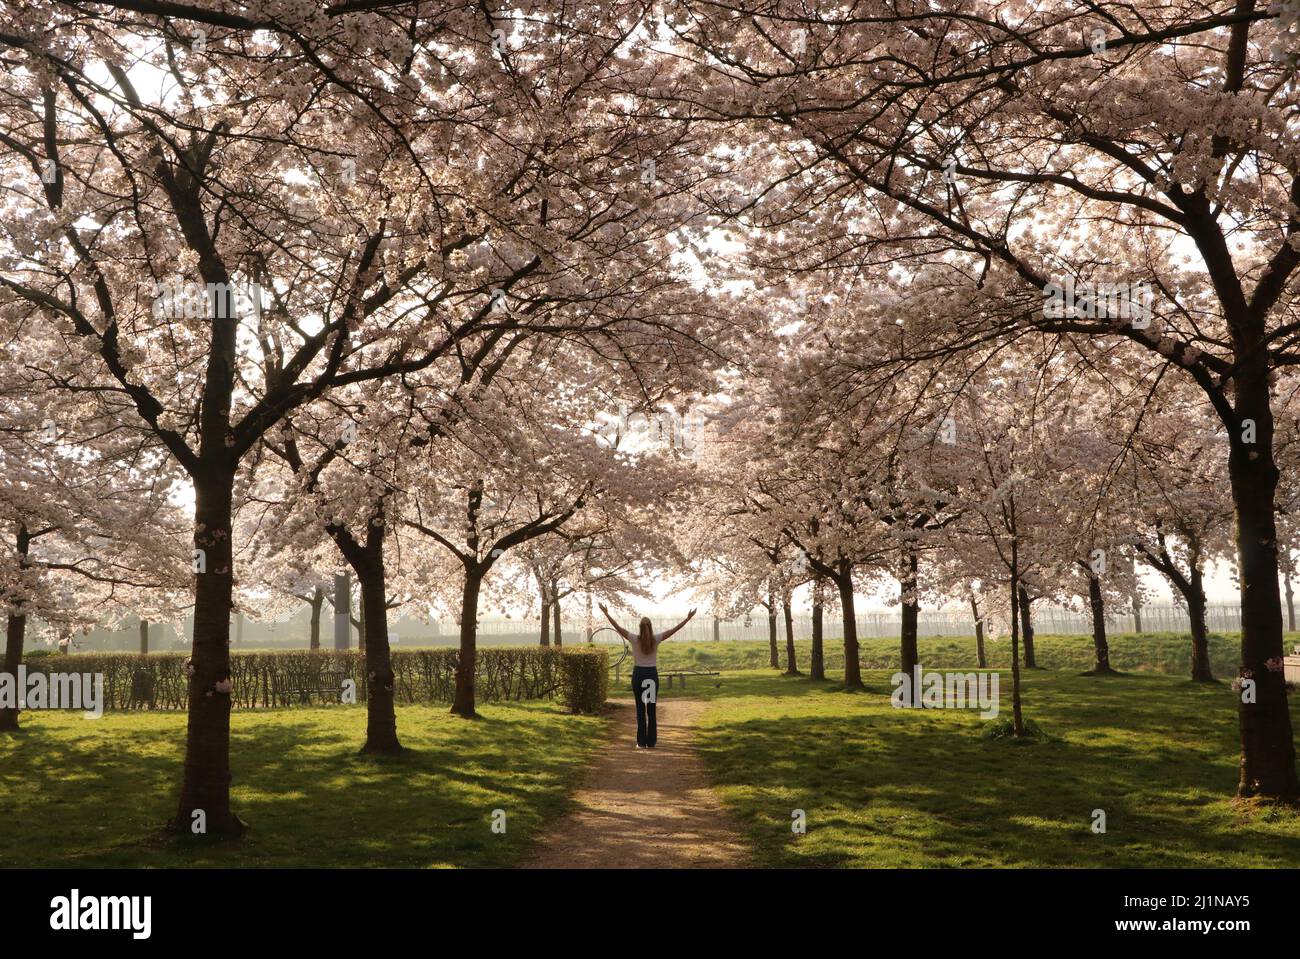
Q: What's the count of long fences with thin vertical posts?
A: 1